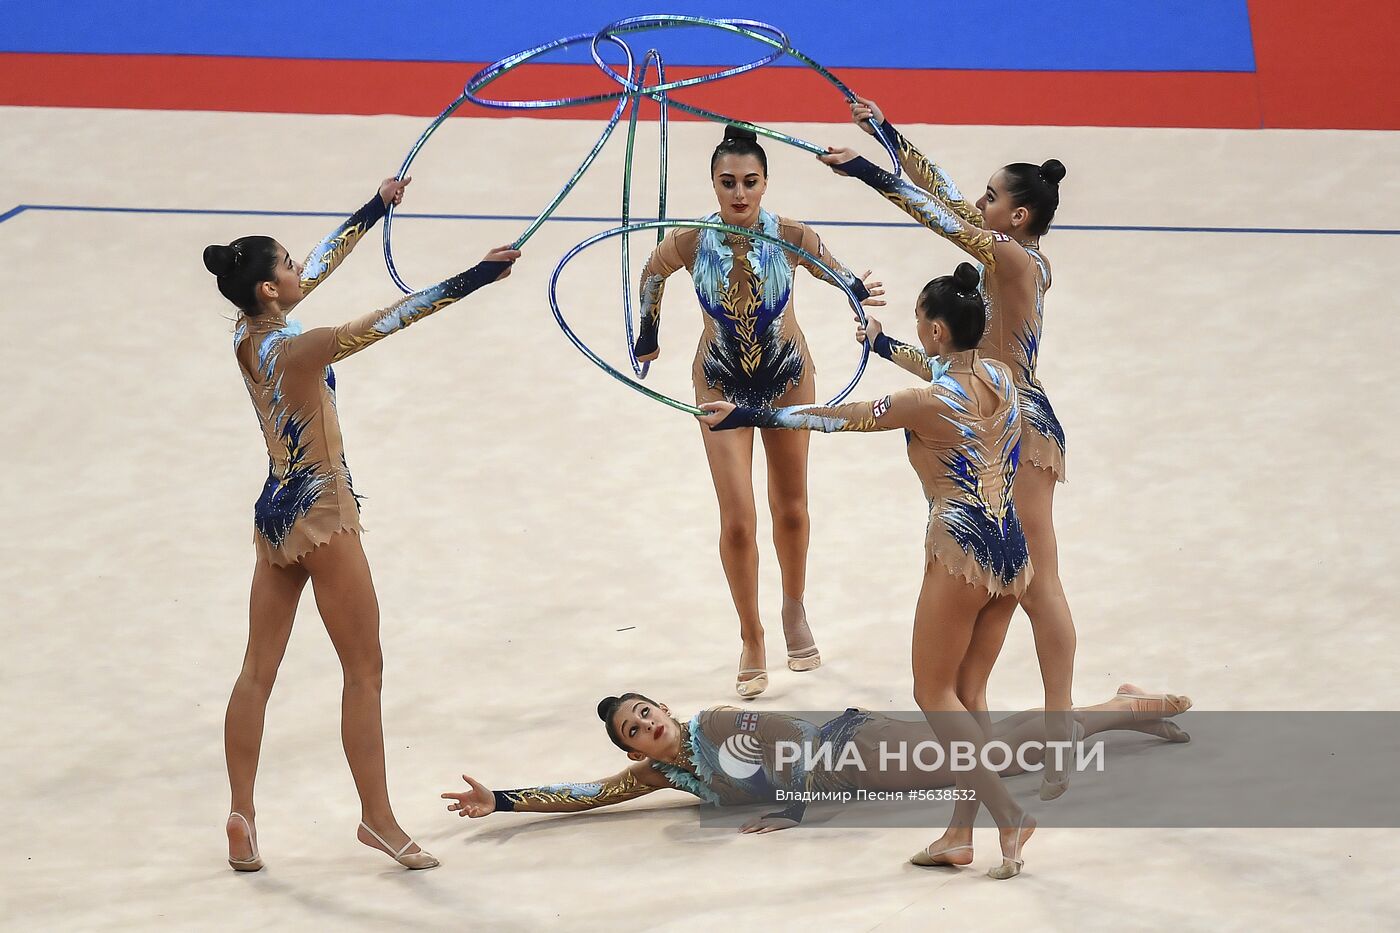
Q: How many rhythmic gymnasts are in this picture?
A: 5